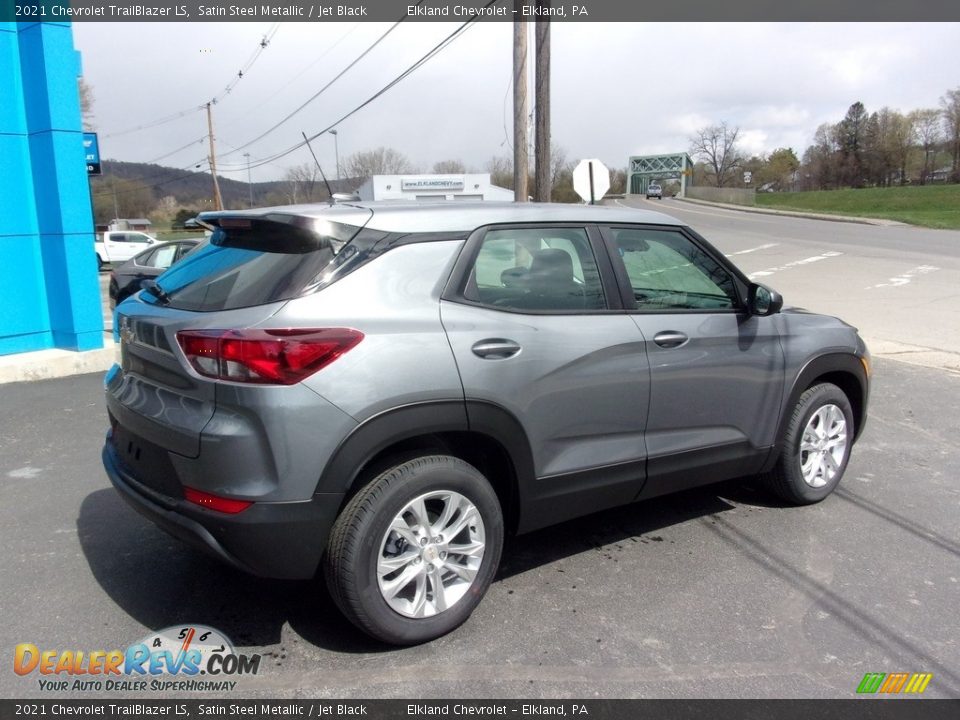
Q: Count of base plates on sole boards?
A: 0